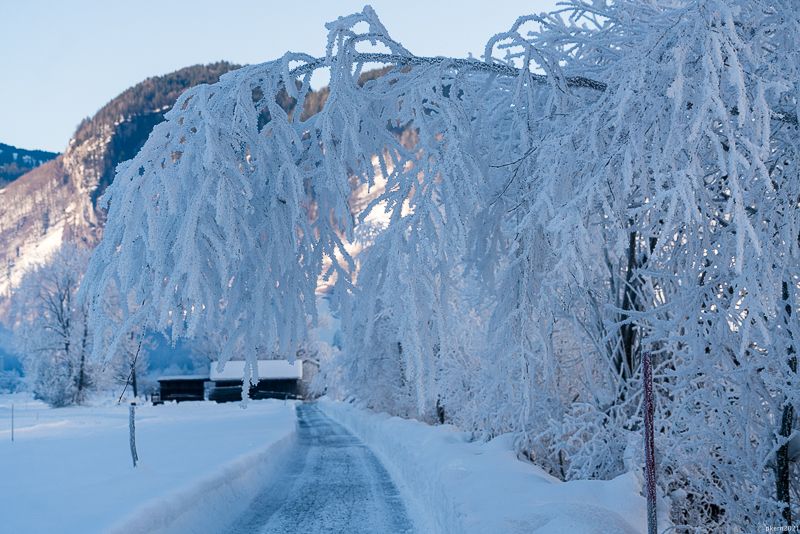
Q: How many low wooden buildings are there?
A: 2